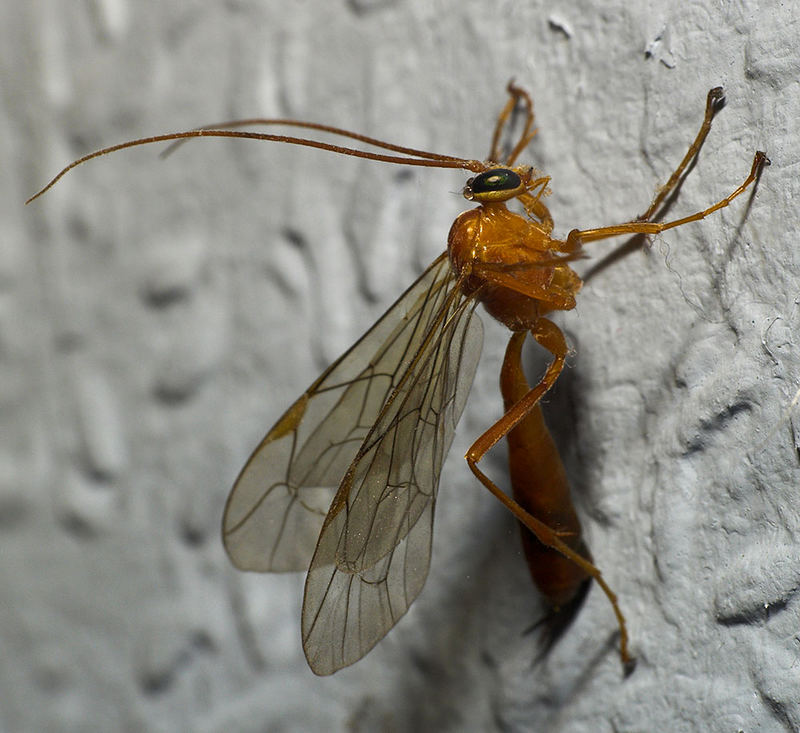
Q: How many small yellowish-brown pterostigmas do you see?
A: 2